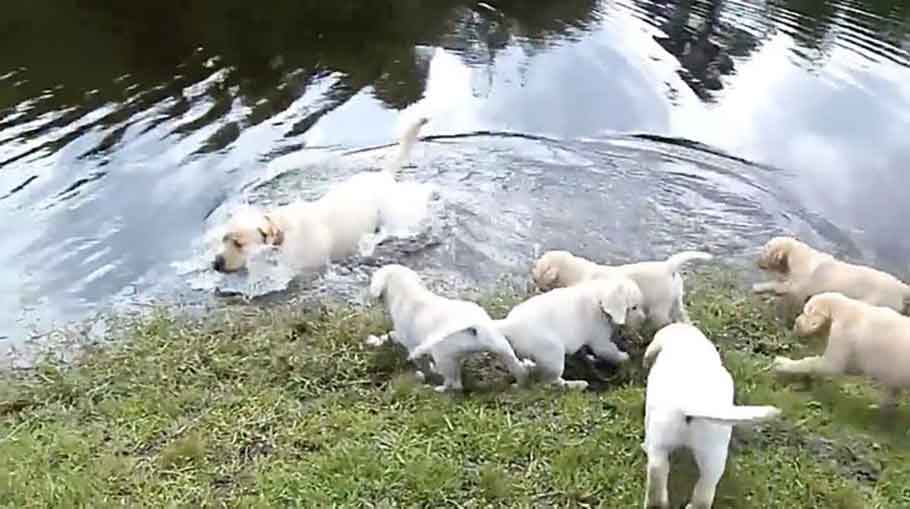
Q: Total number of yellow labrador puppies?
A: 6